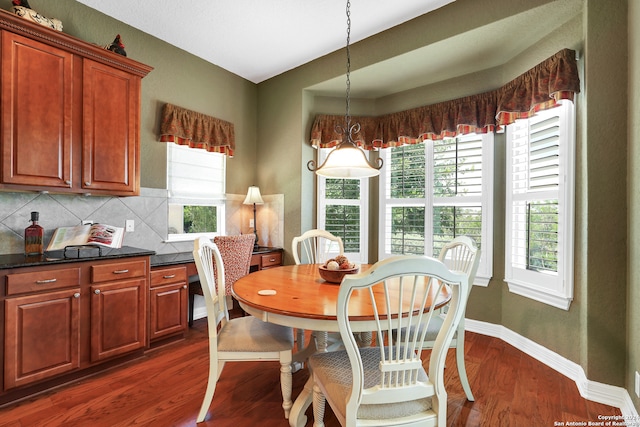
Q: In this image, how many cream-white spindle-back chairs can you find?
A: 4